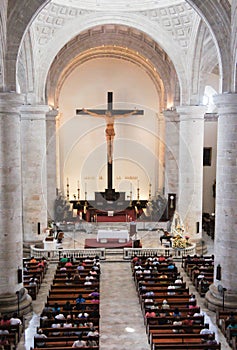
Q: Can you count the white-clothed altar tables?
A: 1